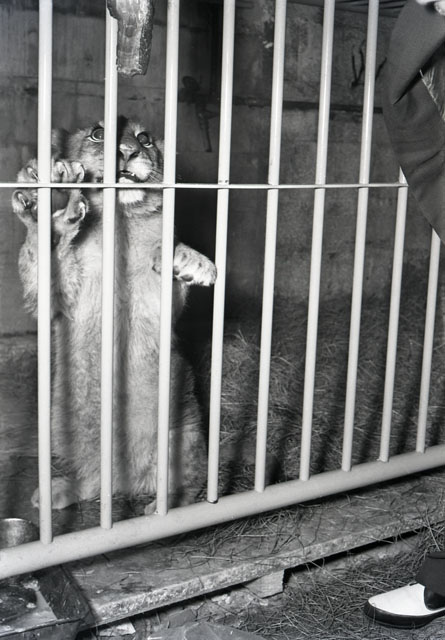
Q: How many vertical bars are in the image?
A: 9